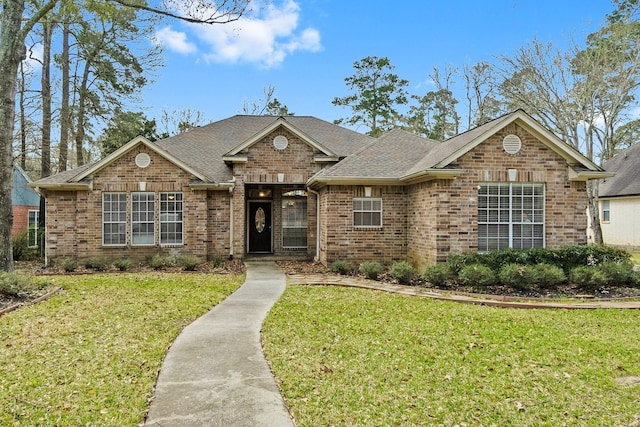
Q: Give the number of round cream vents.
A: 3